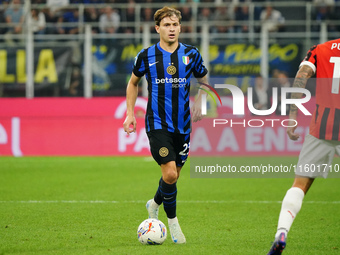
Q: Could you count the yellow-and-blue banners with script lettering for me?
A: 1